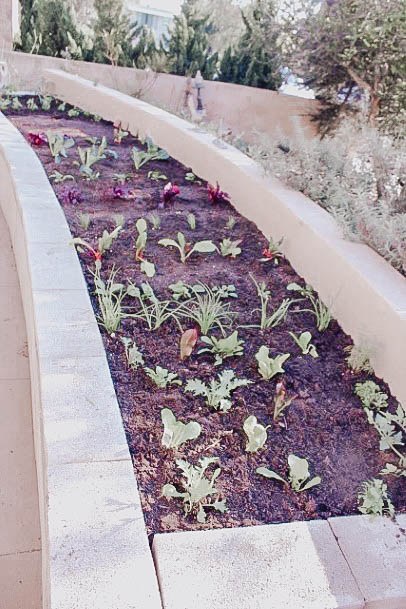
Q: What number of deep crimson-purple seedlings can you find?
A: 5